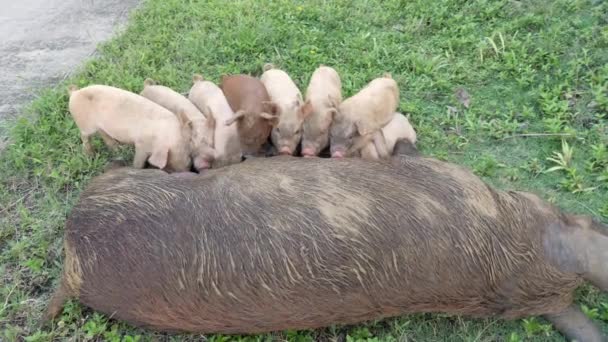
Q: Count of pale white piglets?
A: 7